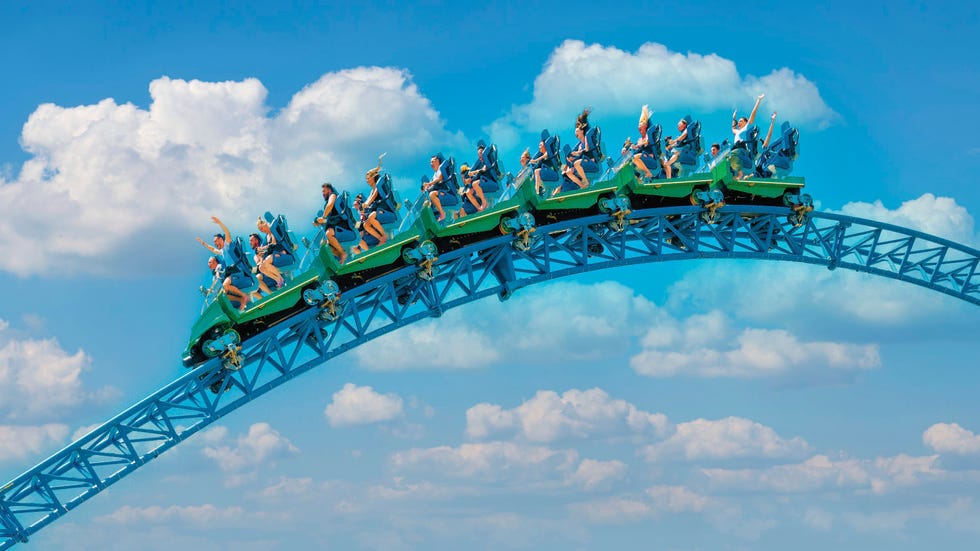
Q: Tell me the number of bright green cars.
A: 6